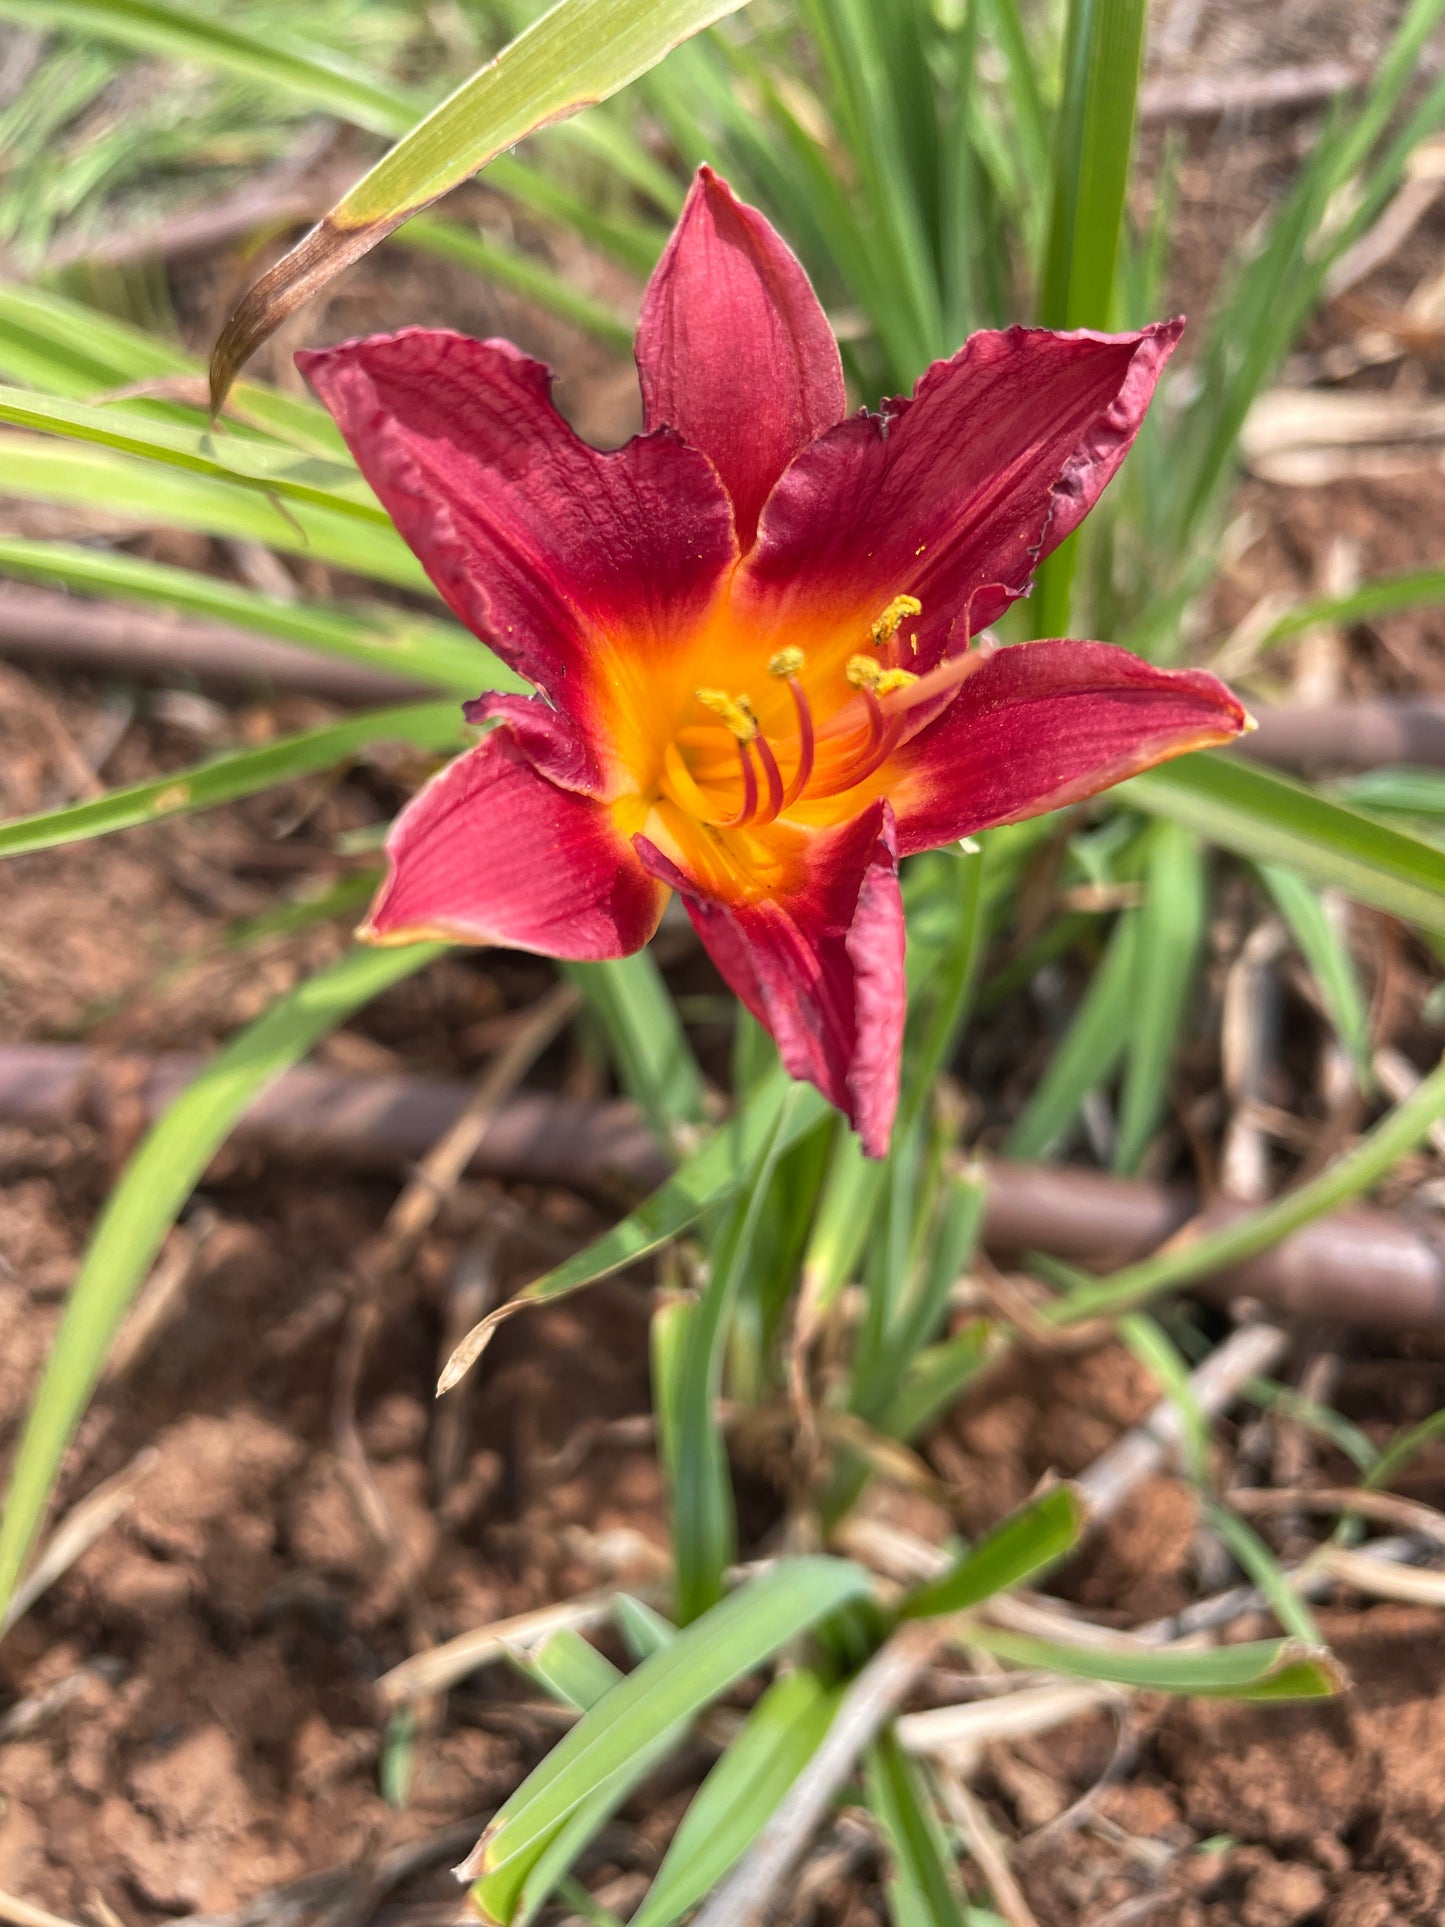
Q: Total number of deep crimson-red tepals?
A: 6